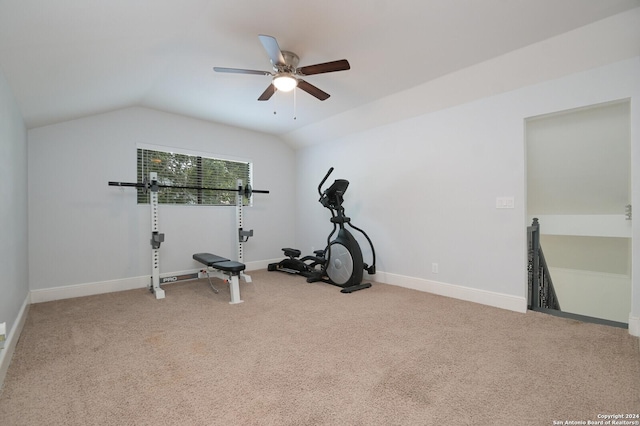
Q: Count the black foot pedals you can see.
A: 2